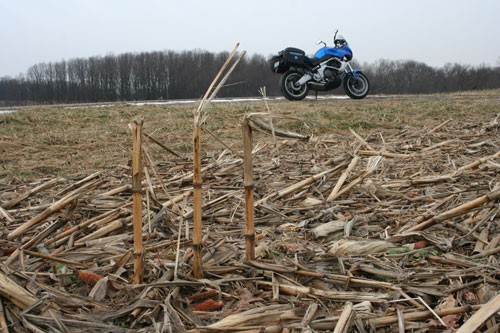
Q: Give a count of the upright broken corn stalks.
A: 3